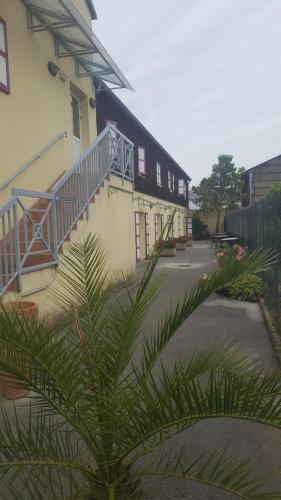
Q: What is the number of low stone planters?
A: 3